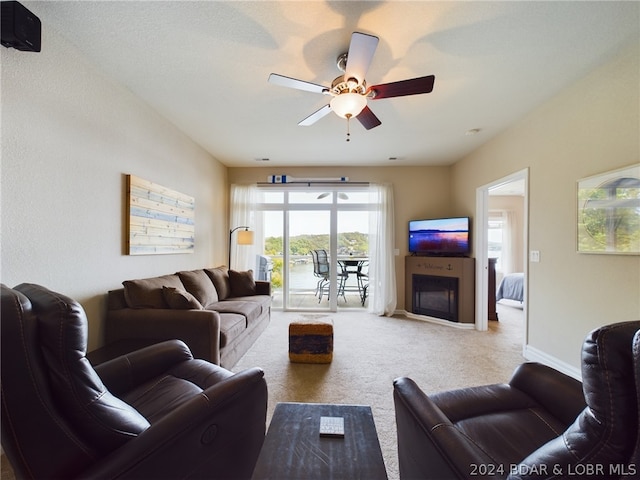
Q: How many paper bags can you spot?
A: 0